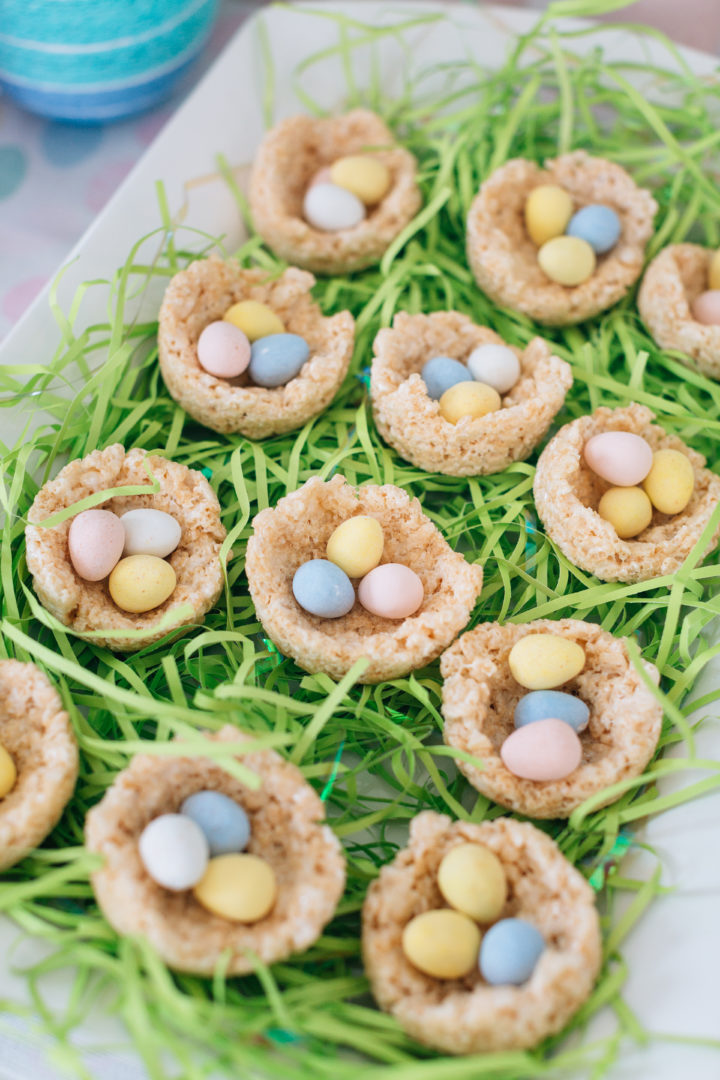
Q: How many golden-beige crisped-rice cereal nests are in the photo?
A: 12